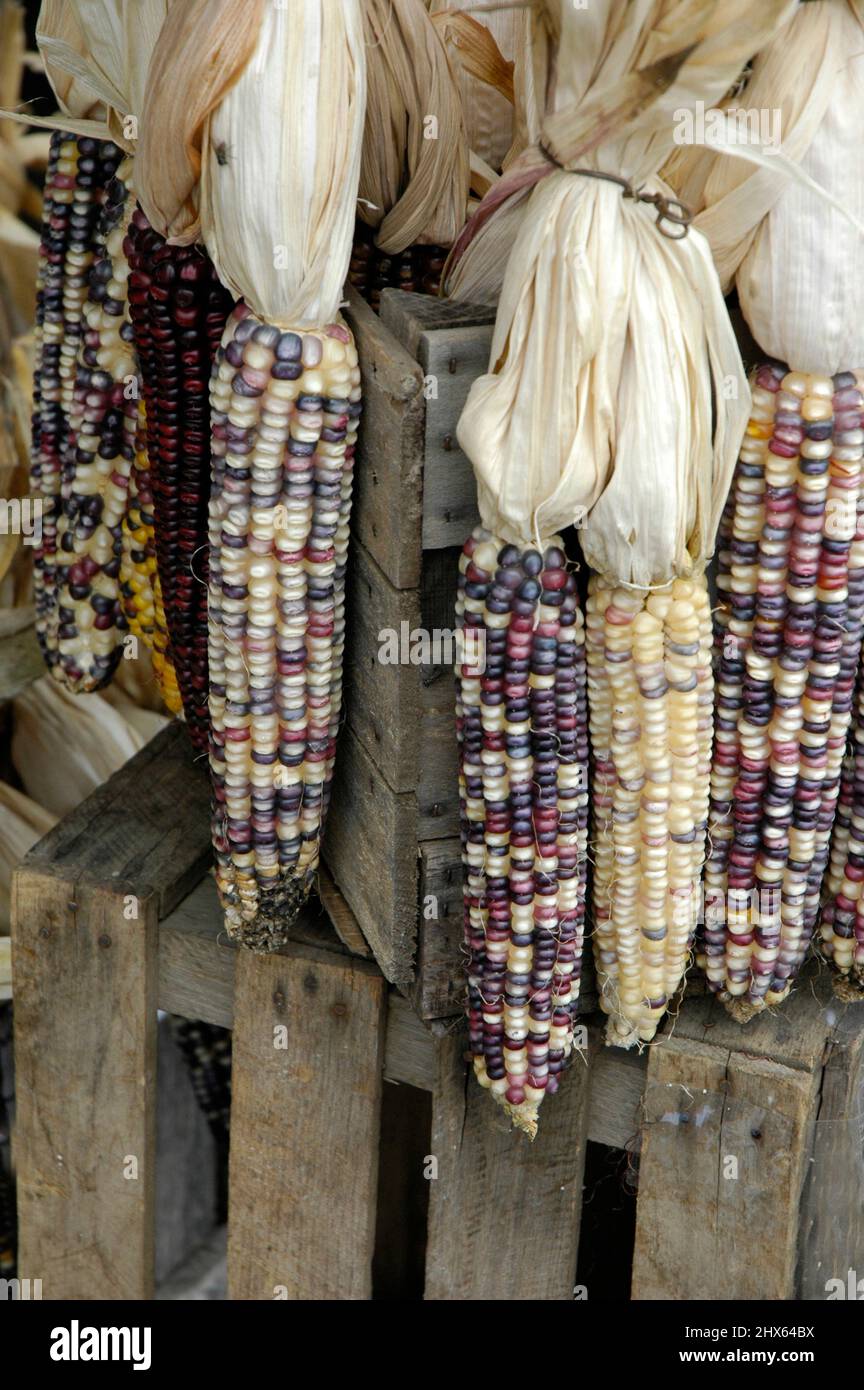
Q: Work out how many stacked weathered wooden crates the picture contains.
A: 2